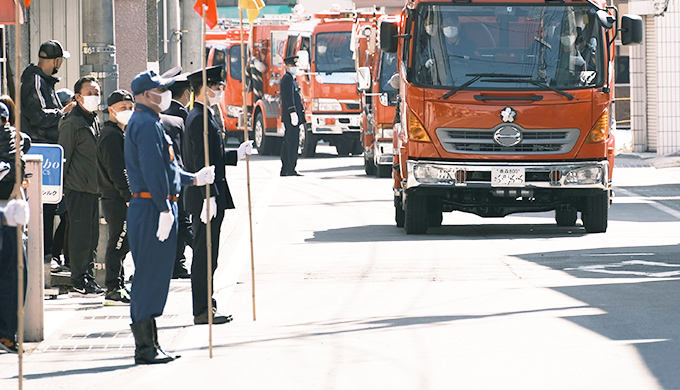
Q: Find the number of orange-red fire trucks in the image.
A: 4